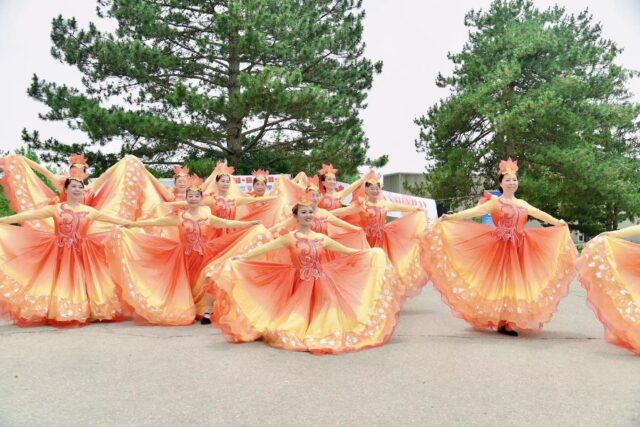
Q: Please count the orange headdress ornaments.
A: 11